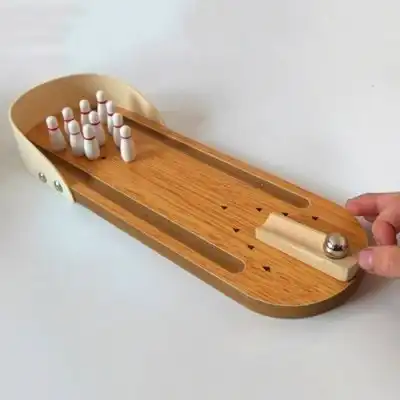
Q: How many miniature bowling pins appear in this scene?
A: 10